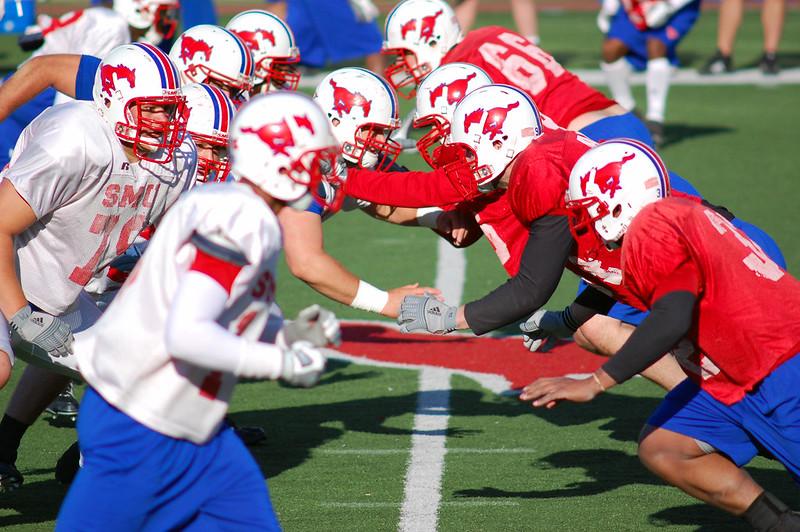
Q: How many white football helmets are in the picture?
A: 11